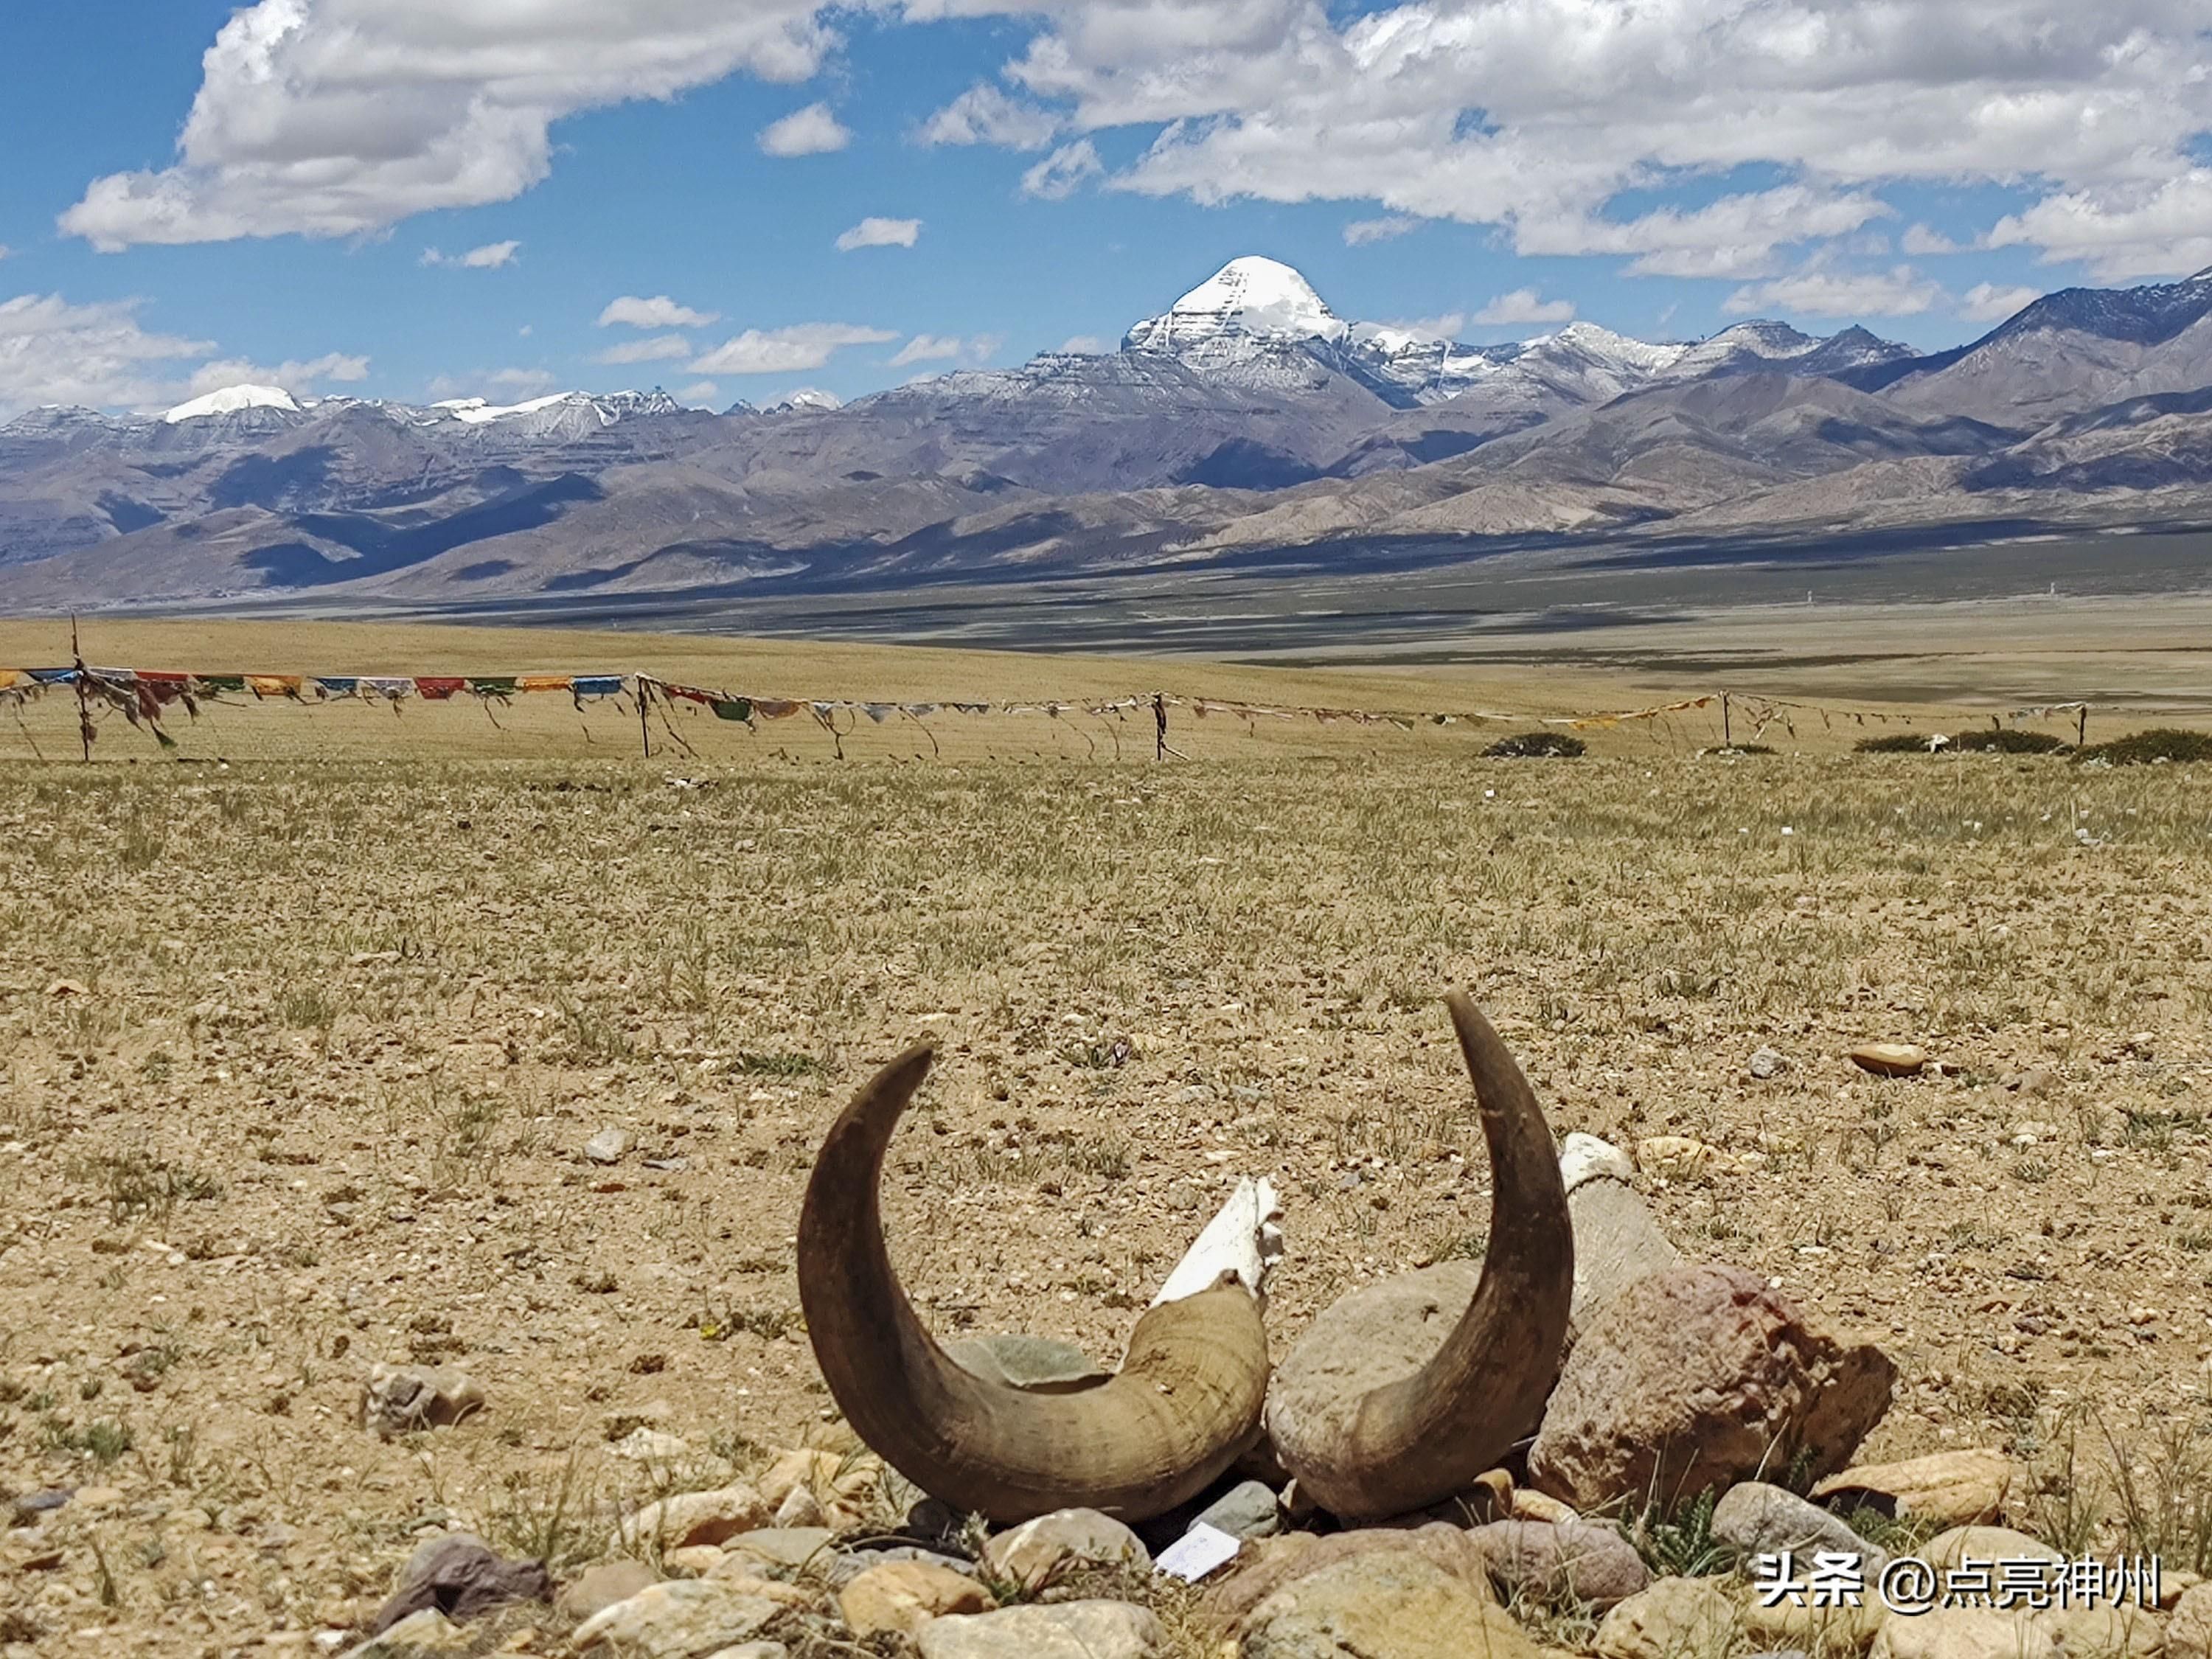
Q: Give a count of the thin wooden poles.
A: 5